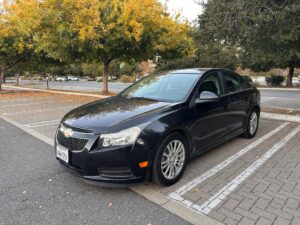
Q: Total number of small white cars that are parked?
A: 2